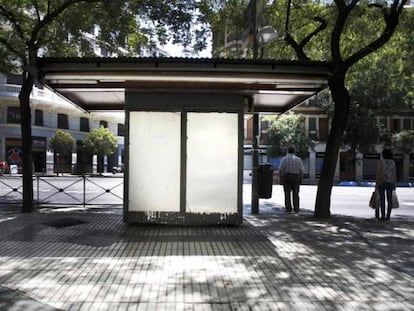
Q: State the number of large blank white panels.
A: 2